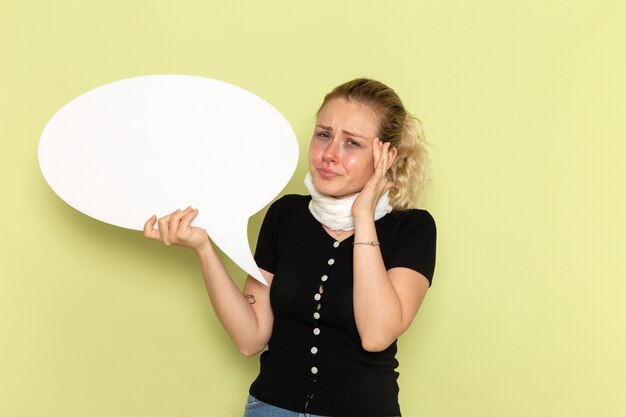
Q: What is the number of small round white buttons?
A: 8